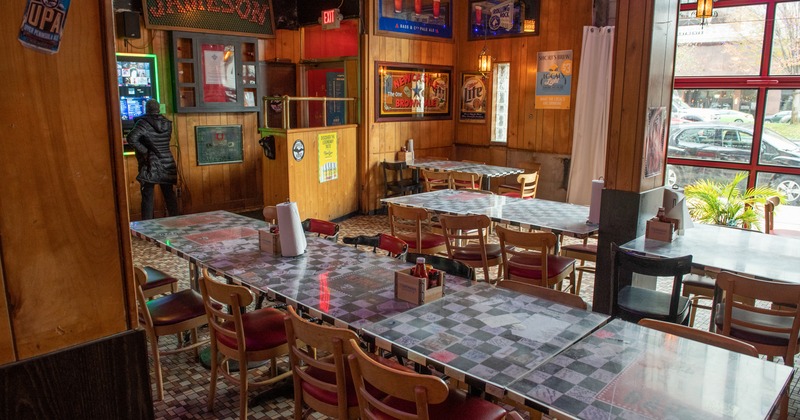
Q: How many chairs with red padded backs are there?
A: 2